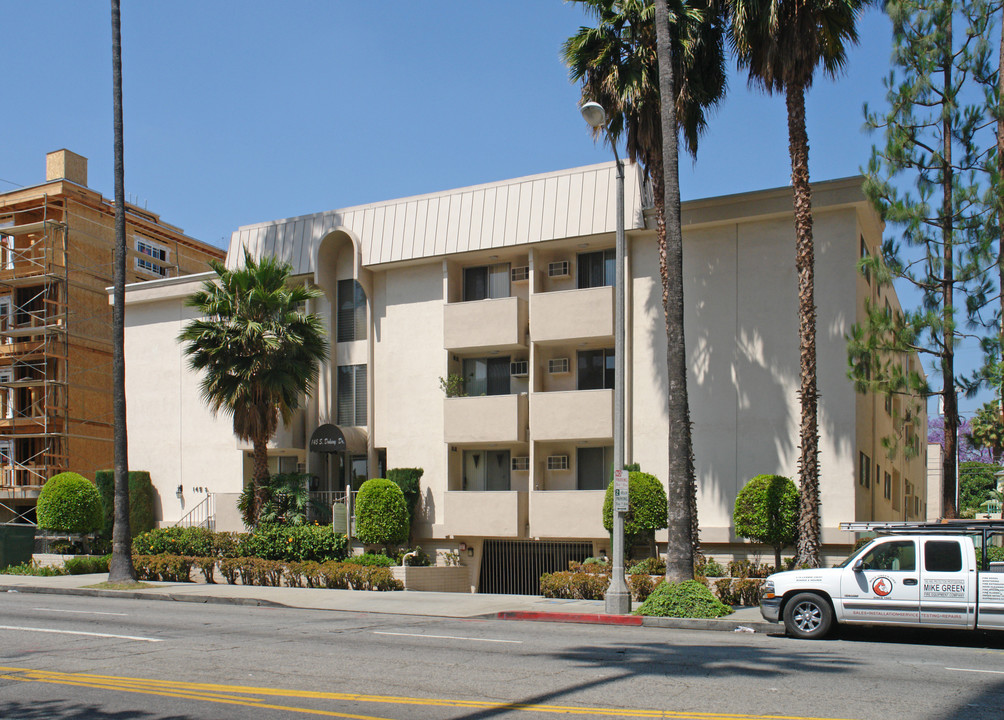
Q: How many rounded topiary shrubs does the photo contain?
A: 4